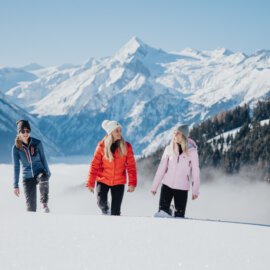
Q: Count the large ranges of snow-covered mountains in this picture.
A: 1